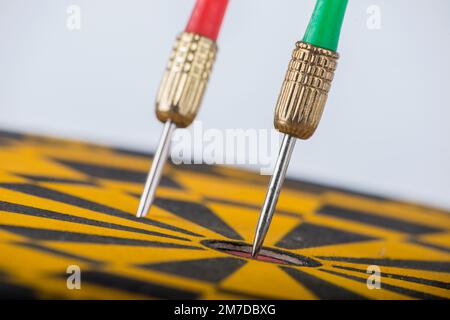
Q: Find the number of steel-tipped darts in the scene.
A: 2